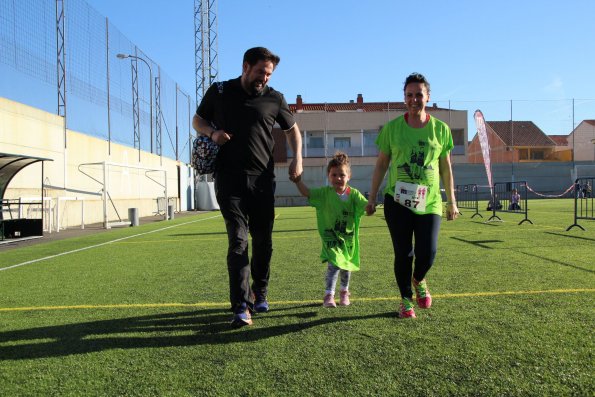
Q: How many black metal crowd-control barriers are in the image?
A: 3